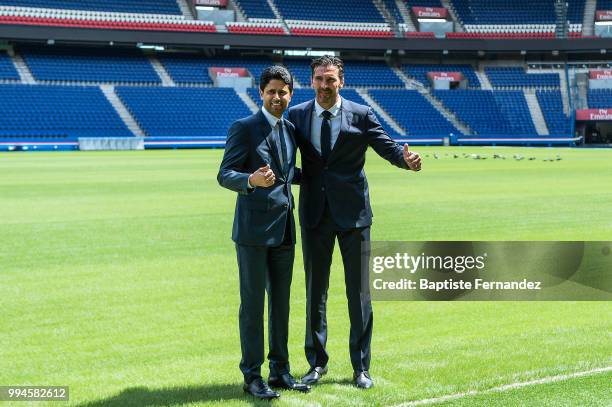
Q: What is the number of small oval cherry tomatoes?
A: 0